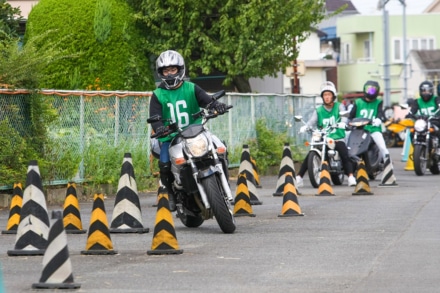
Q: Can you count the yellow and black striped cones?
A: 9